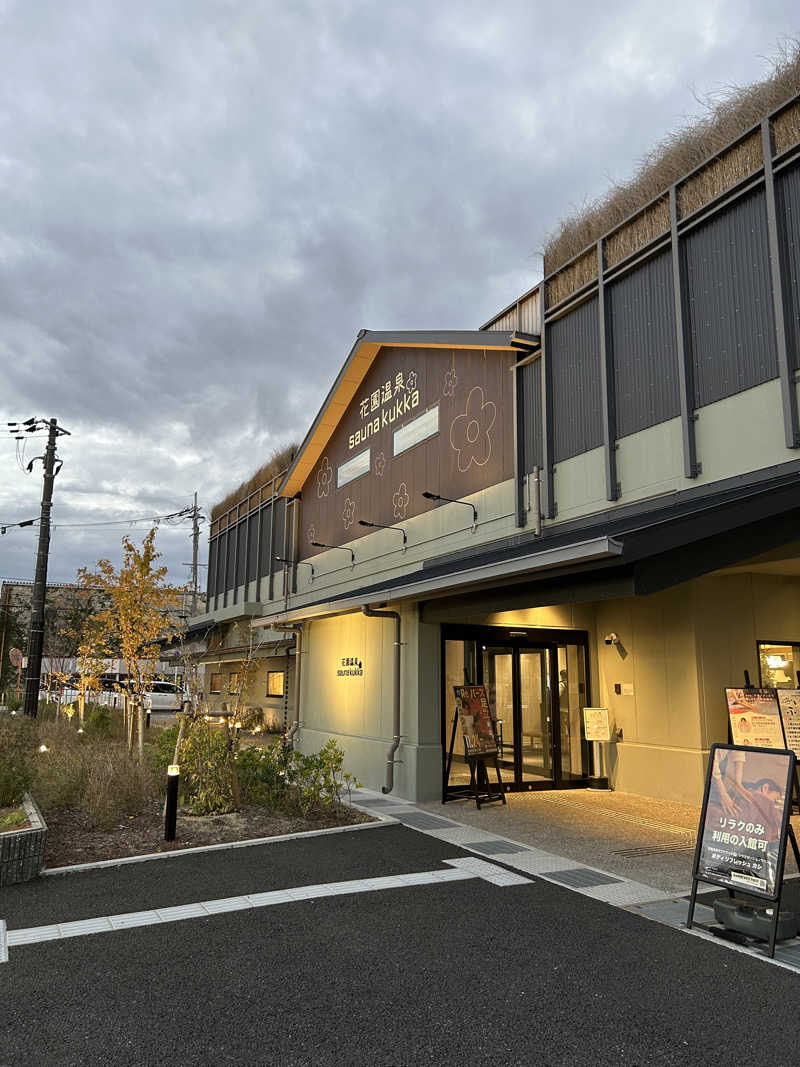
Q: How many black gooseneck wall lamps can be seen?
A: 4